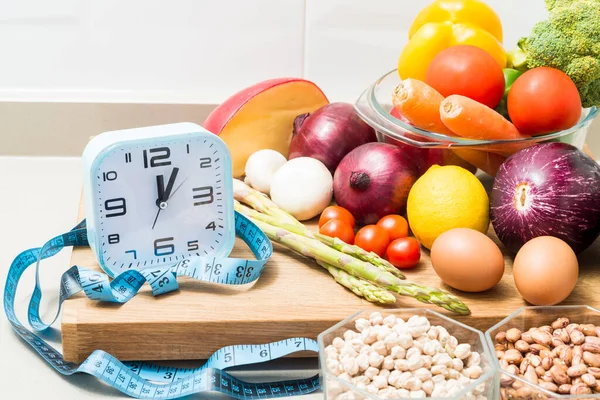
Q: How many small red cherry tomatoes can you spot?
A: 5